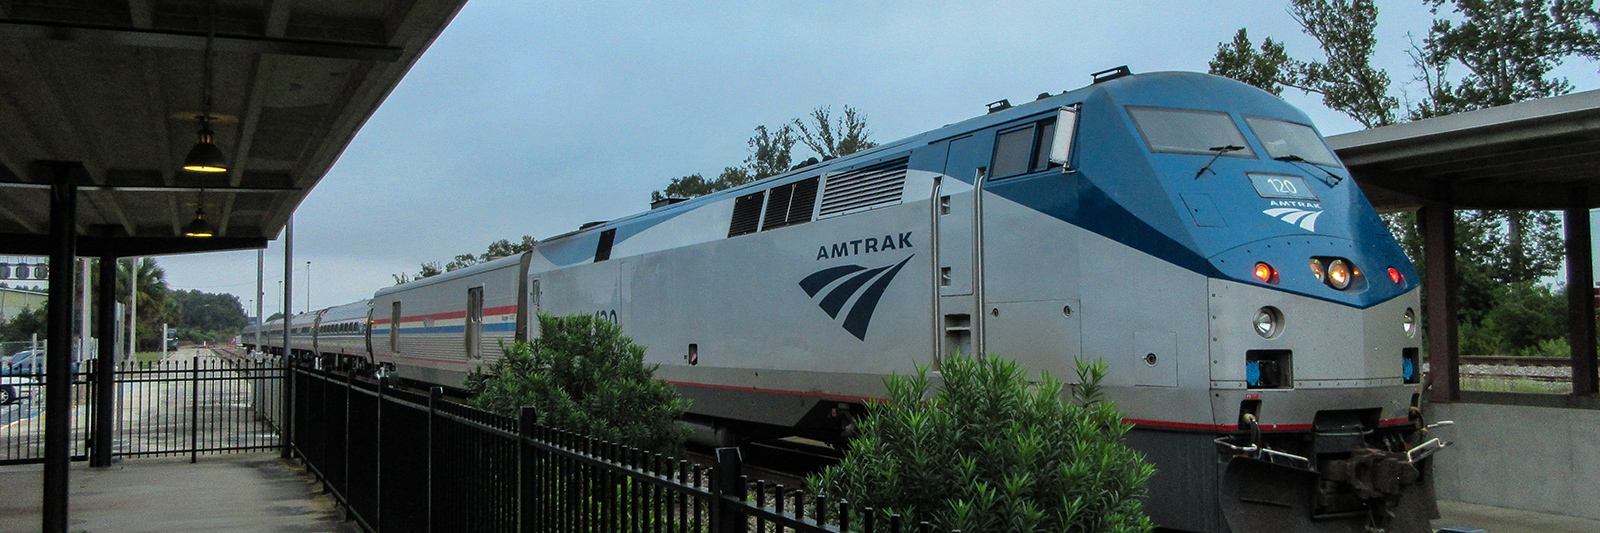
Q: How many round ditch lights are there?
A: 2